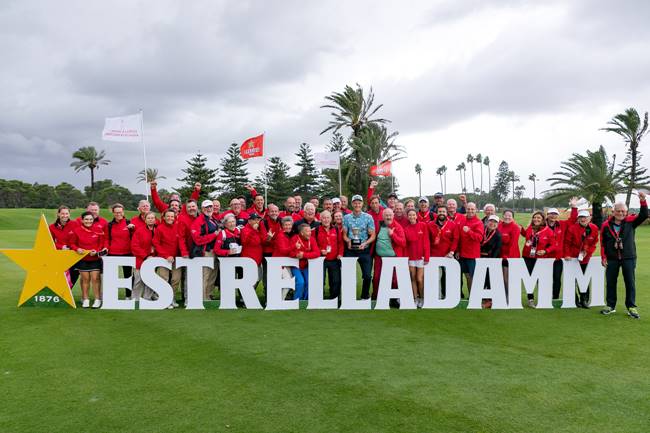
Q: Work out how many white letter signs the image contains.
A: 12